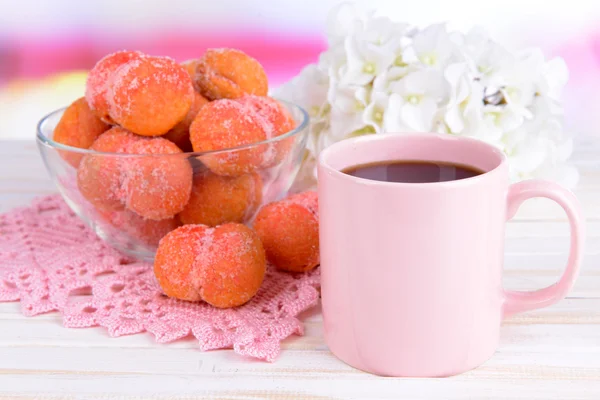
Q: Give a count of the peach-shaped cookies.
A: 10